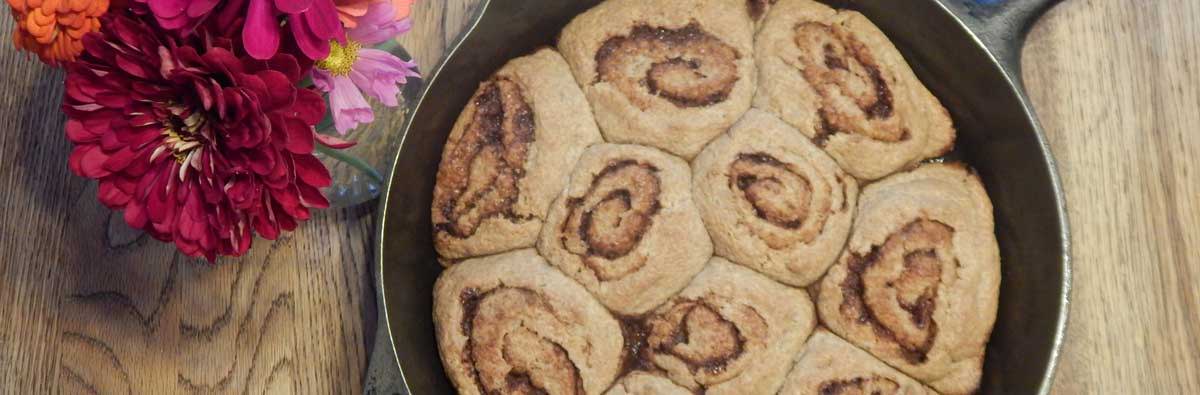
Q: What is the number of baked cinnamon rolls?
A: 10